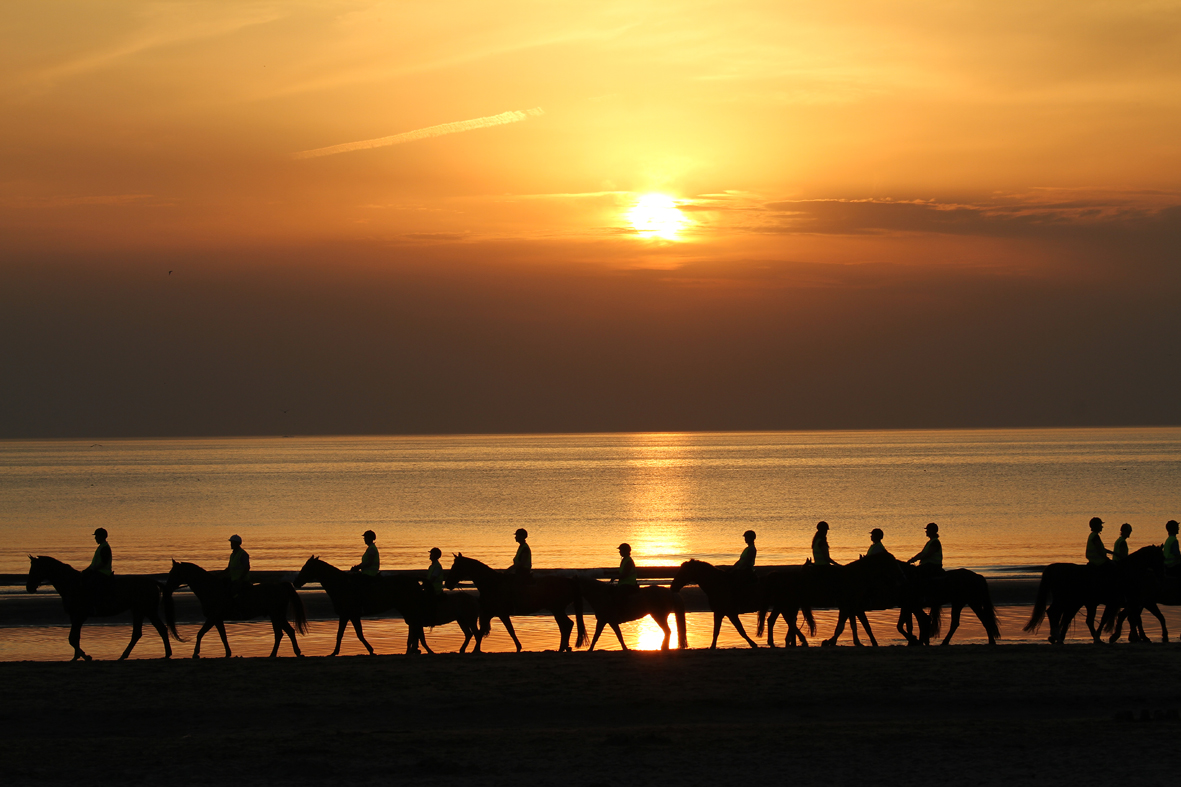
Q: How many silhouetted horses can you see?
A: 13